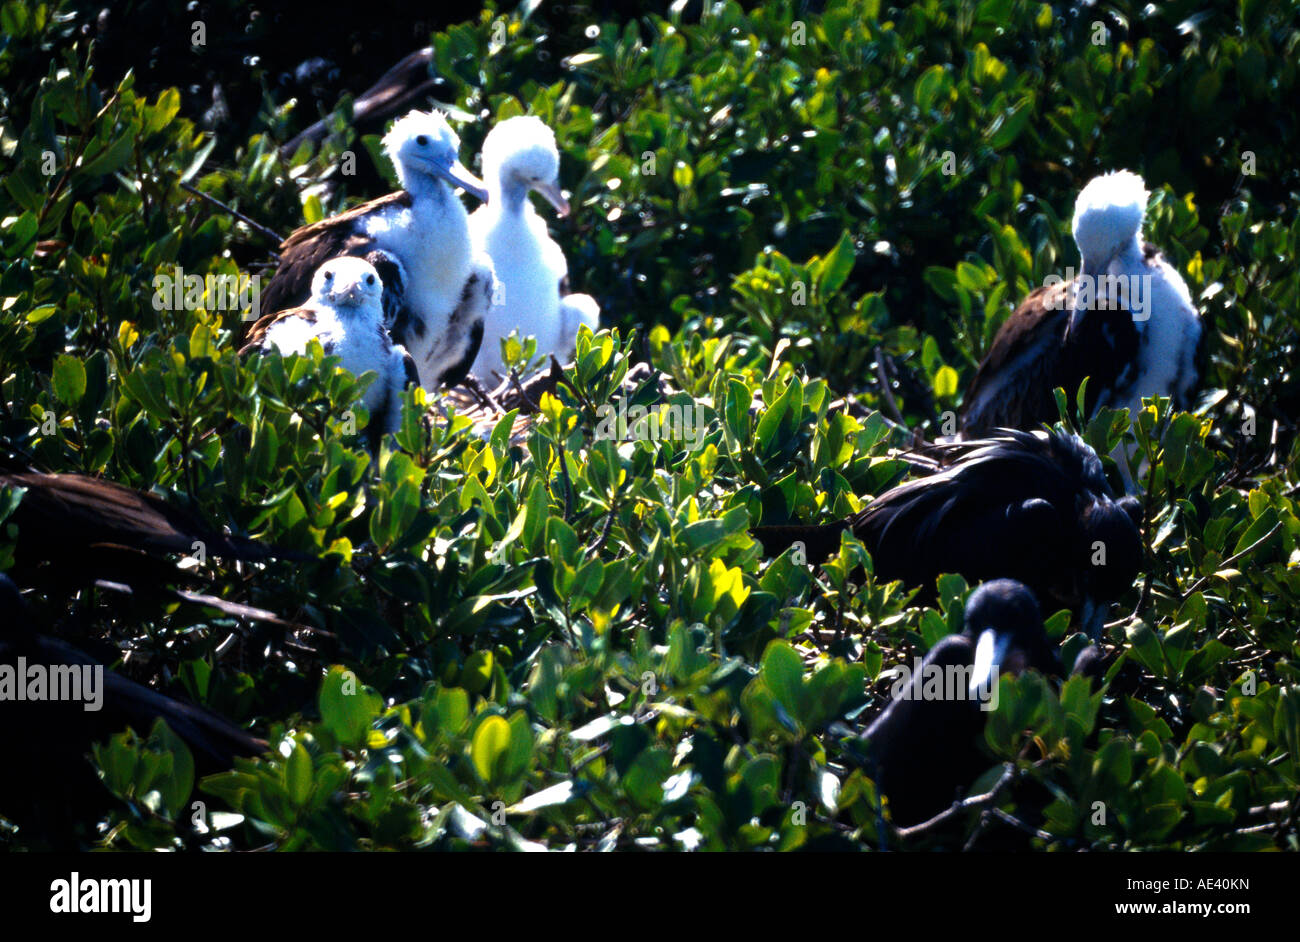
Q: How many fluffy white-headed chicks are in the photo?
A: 4